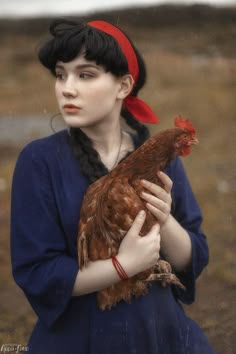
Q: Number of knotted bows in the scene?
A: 1